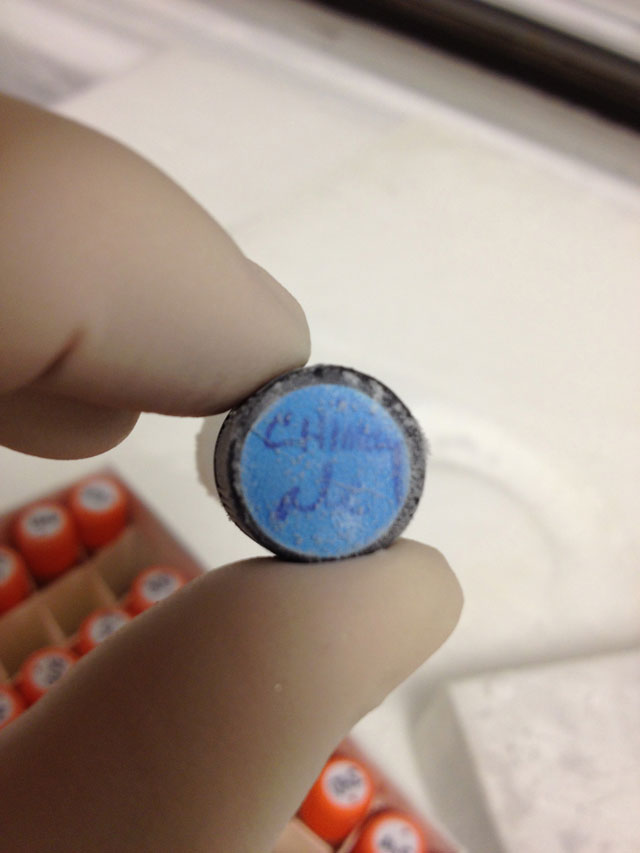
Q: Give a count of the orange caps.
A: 9